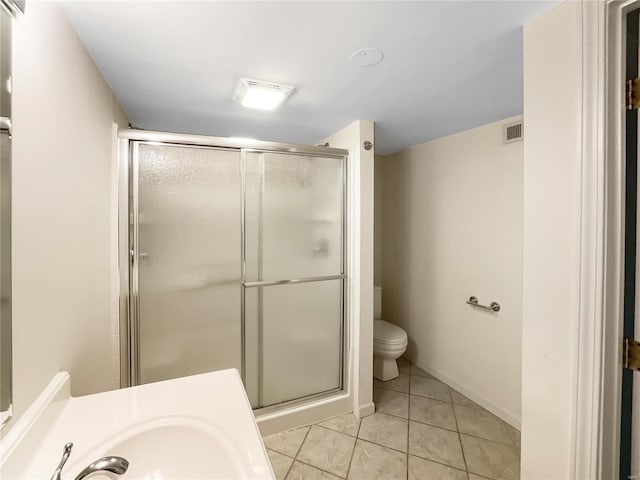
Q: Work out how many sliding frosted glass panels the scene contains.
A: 2